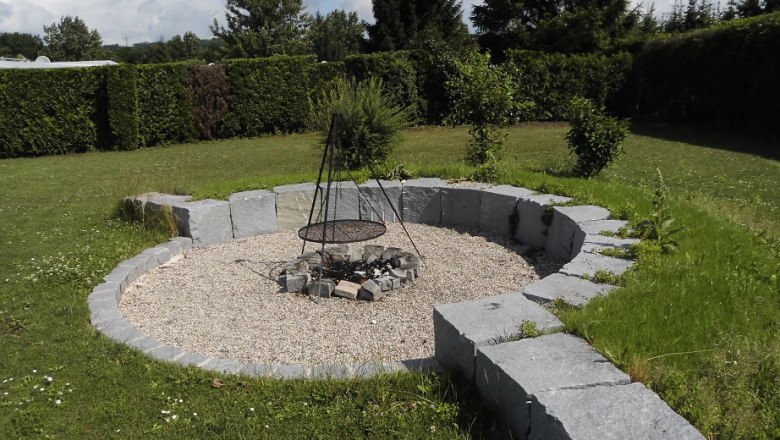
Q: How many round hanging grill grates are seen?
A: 1